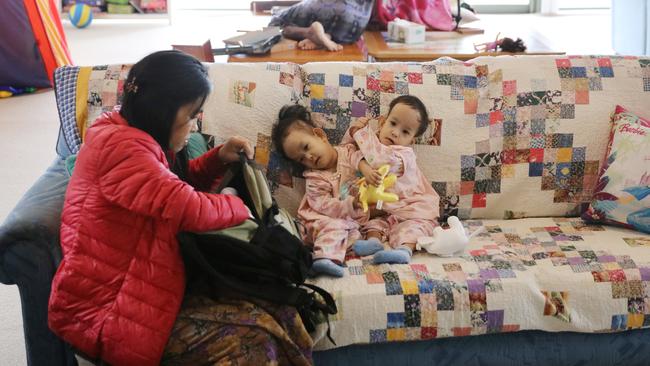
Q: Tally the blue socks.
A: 3